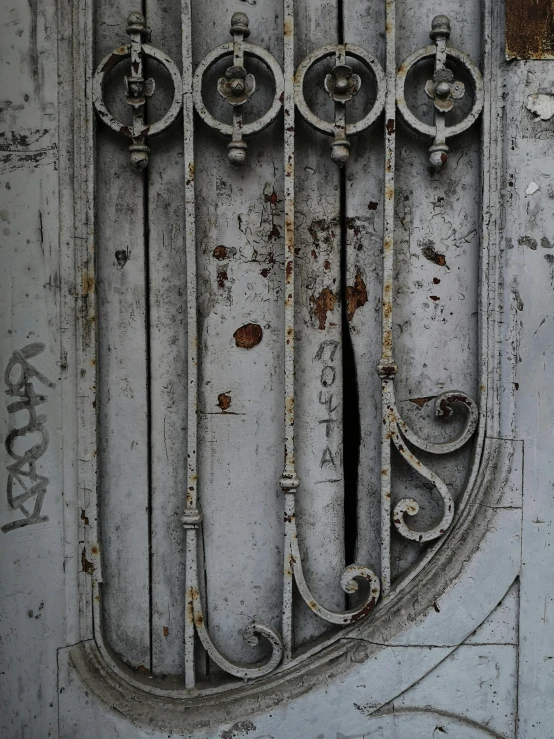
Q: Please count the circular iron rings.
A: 4